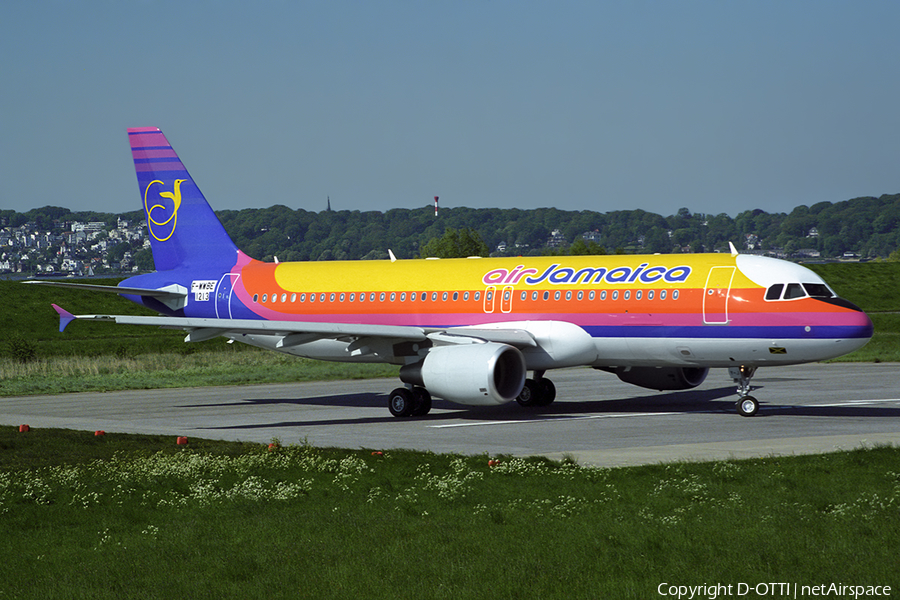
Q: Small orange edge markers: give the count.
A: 6